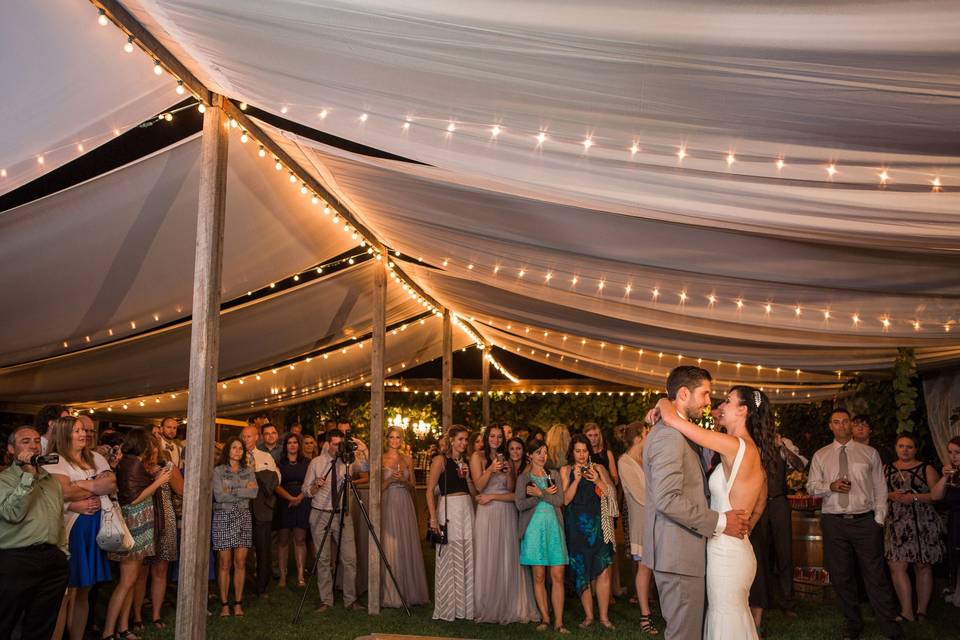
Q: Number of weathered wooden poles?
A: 4